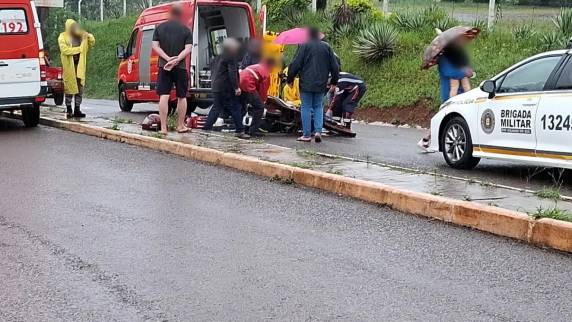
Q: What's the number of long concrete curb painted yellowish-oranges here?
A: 1